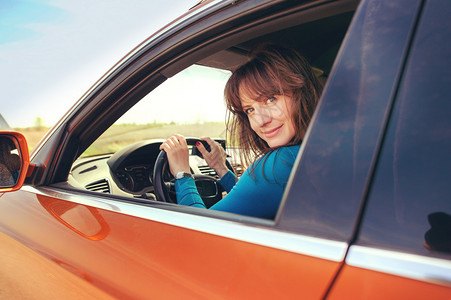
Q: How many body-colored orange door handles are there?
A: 0